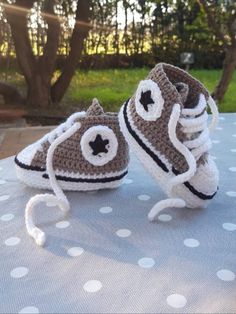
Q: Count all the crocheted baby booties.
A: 2